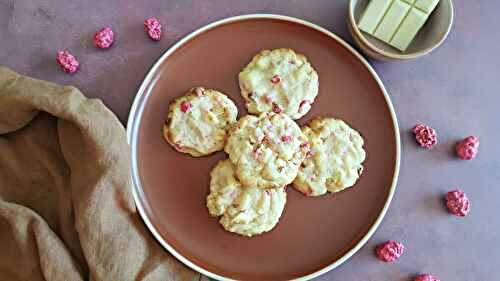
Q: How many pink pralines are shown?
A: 8